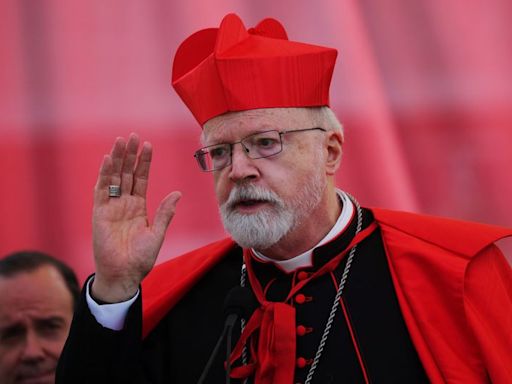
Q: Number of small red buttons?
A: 4